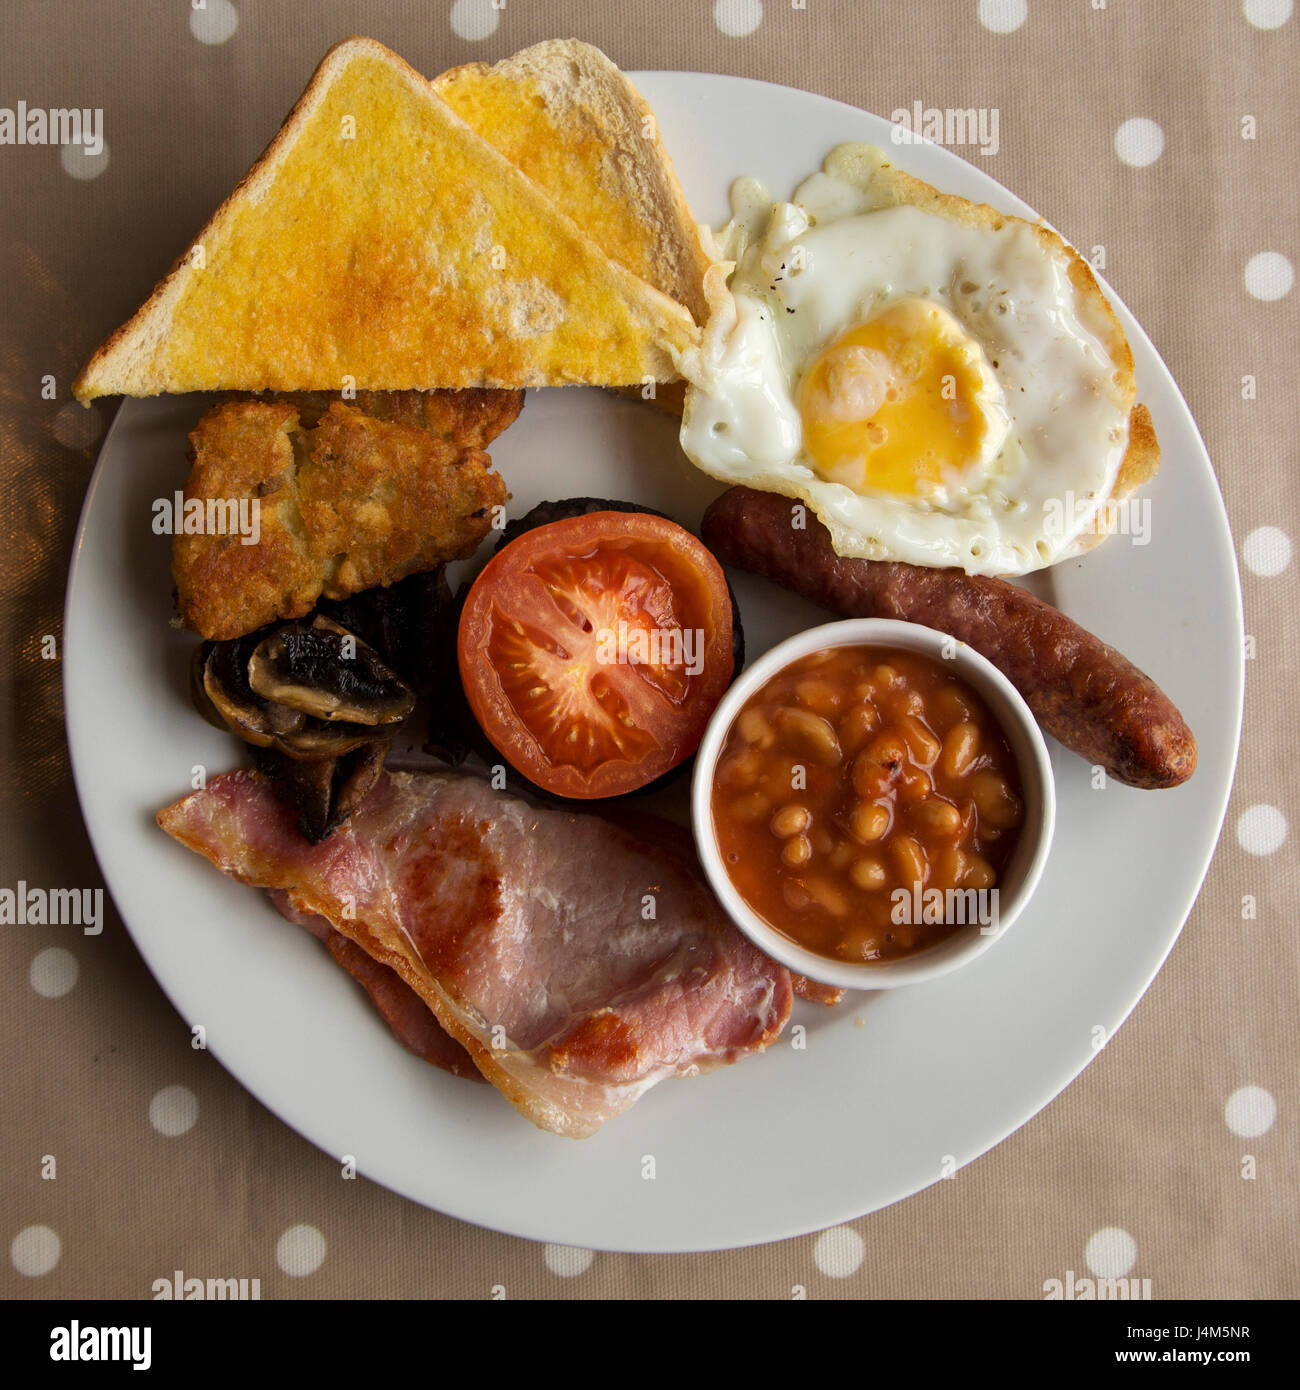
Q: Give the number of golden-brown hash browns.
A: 2